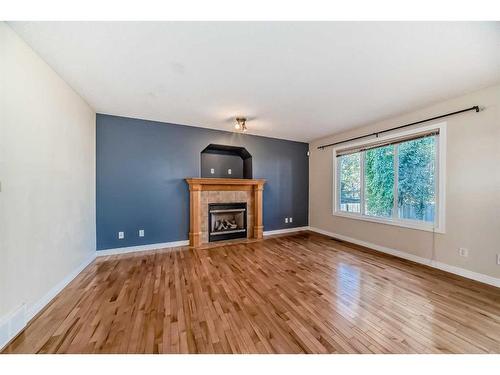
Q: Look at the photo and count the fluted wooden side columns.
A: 2